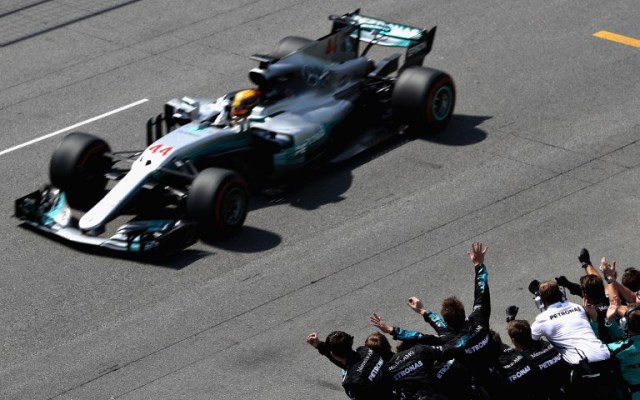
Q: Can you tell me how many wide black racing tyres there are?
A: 4